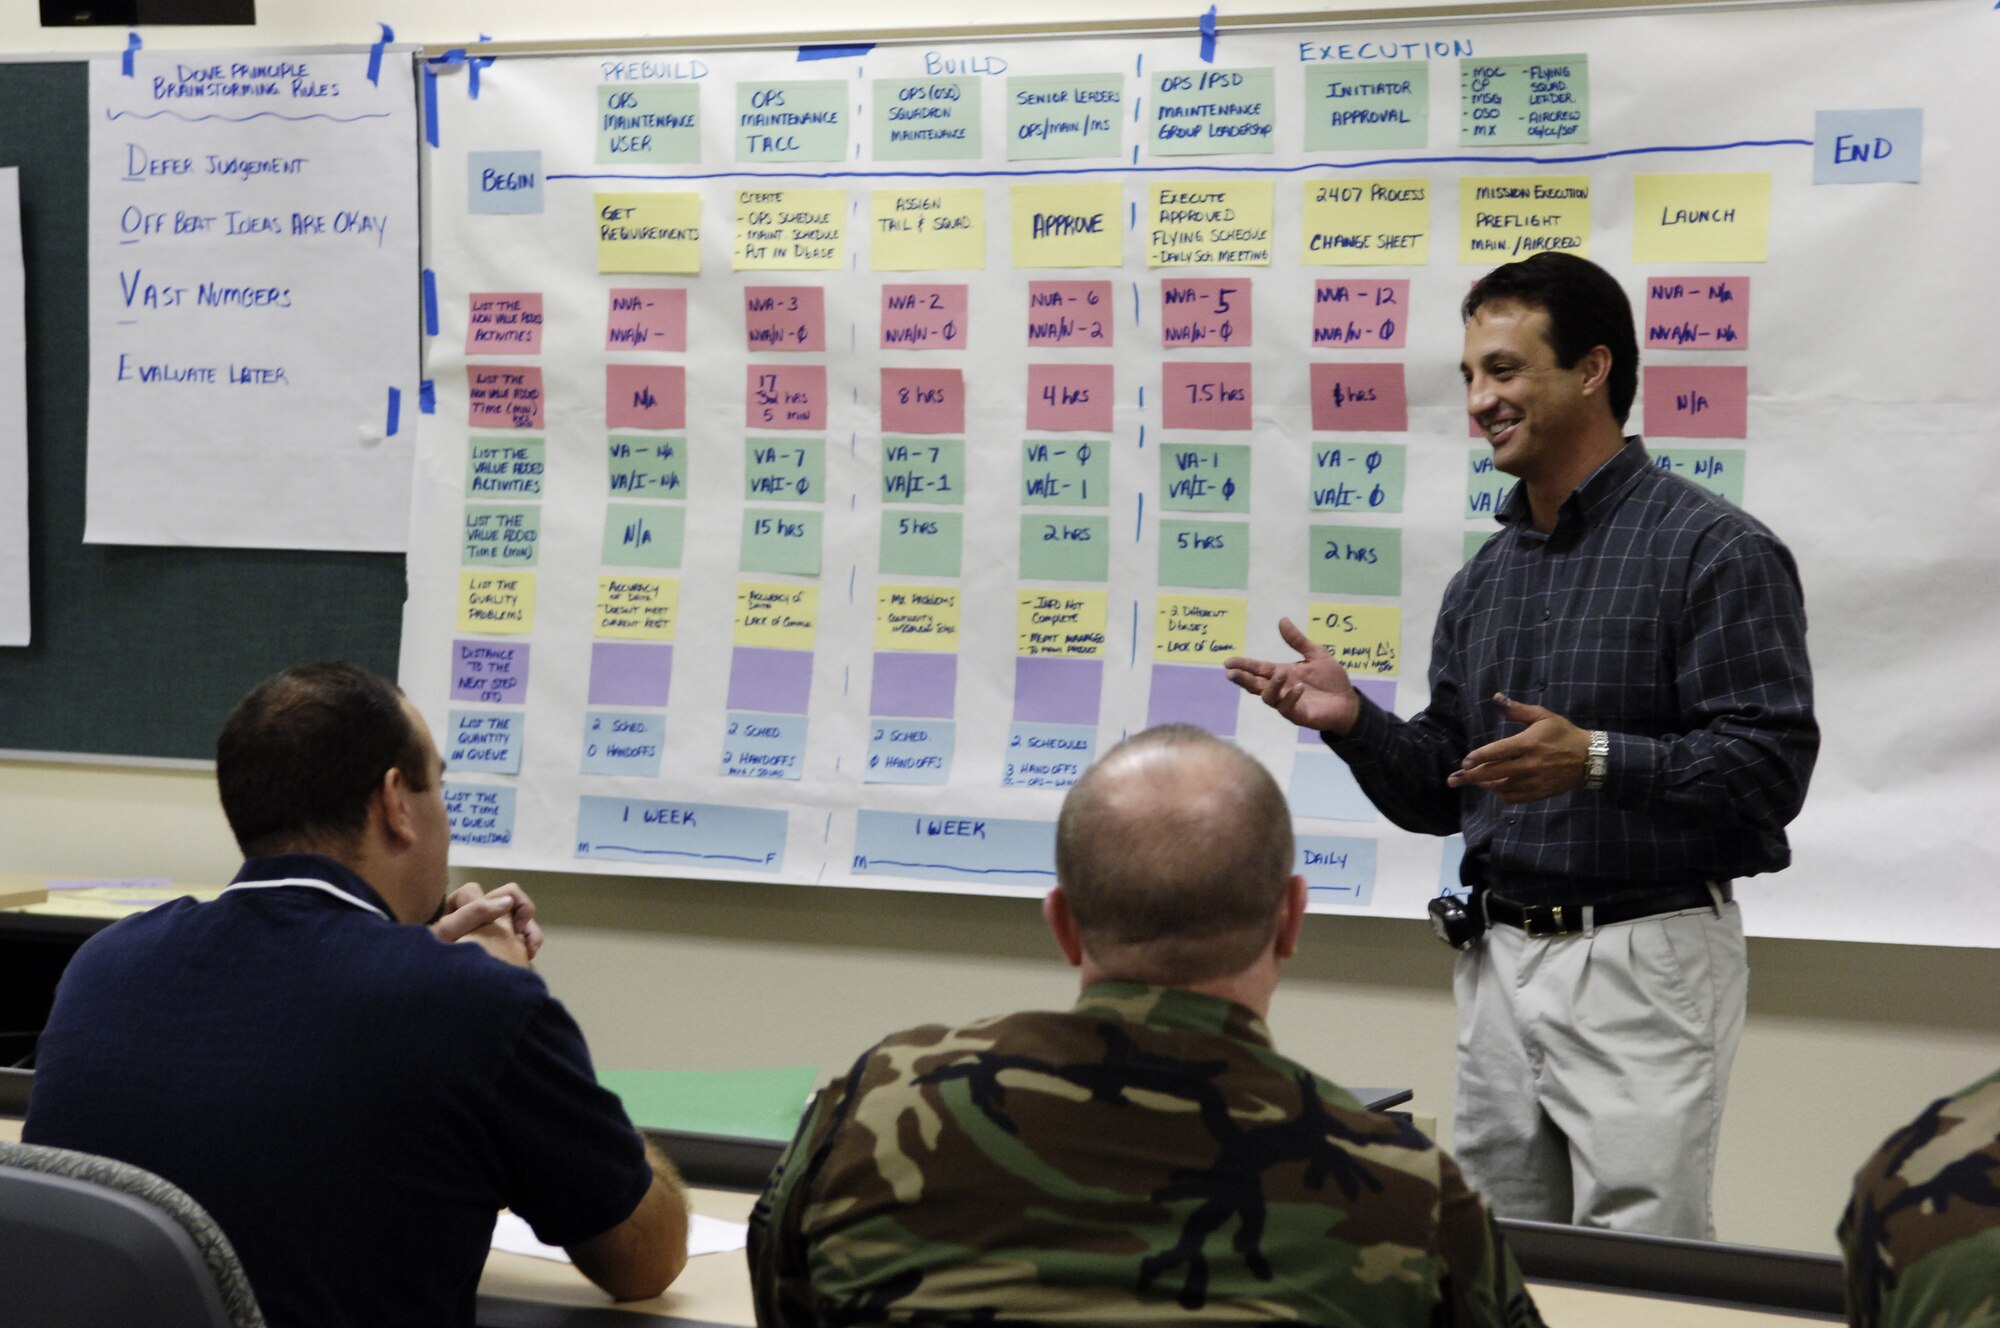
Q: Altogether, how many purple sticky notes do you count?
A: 7